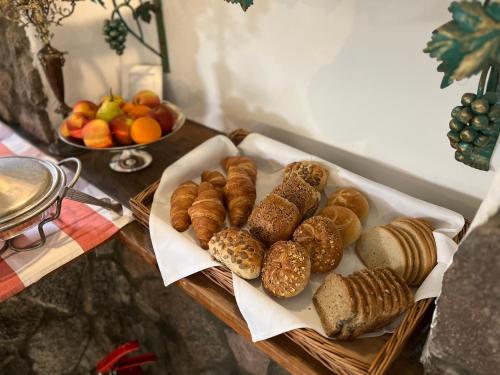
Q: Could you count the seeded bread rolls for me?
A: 6